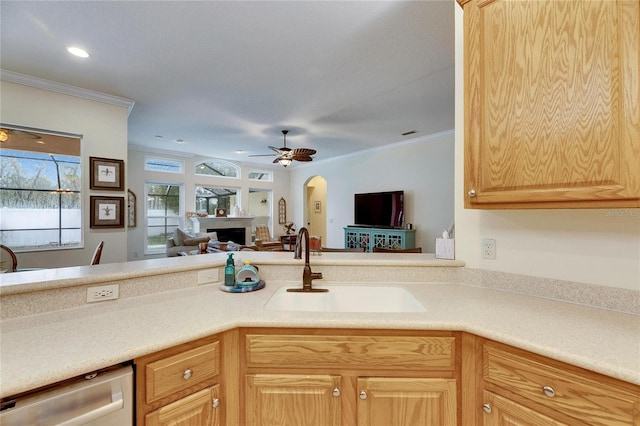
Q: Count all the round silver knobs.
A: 7